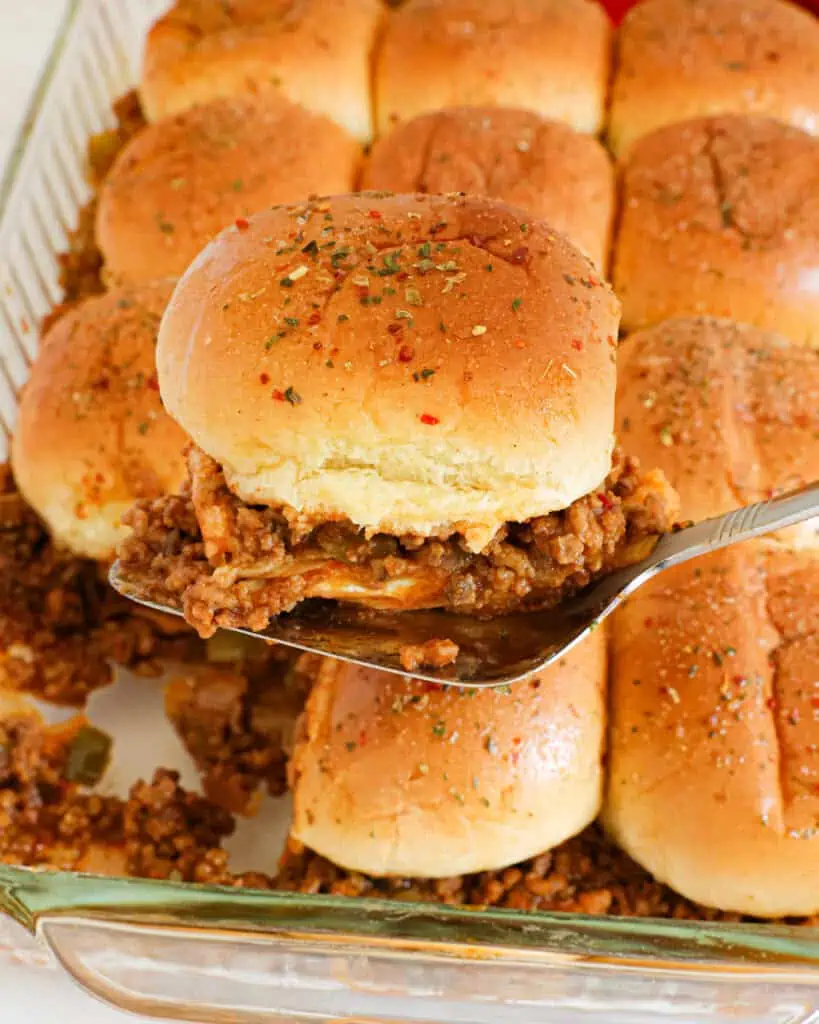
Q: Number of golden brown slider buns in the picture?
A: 11